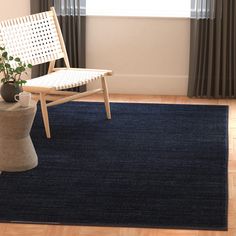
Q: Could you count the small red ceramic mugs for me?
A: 0